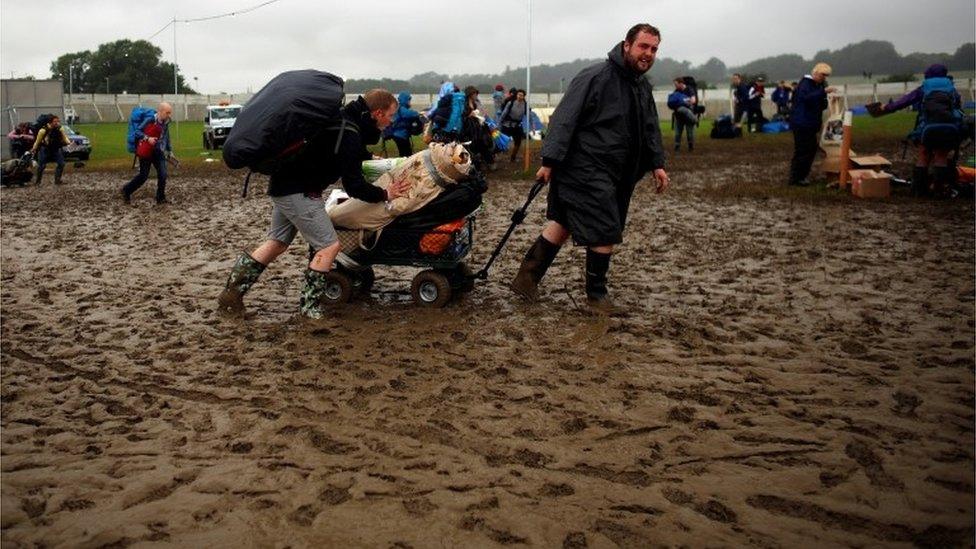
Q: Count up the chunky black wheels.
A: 4